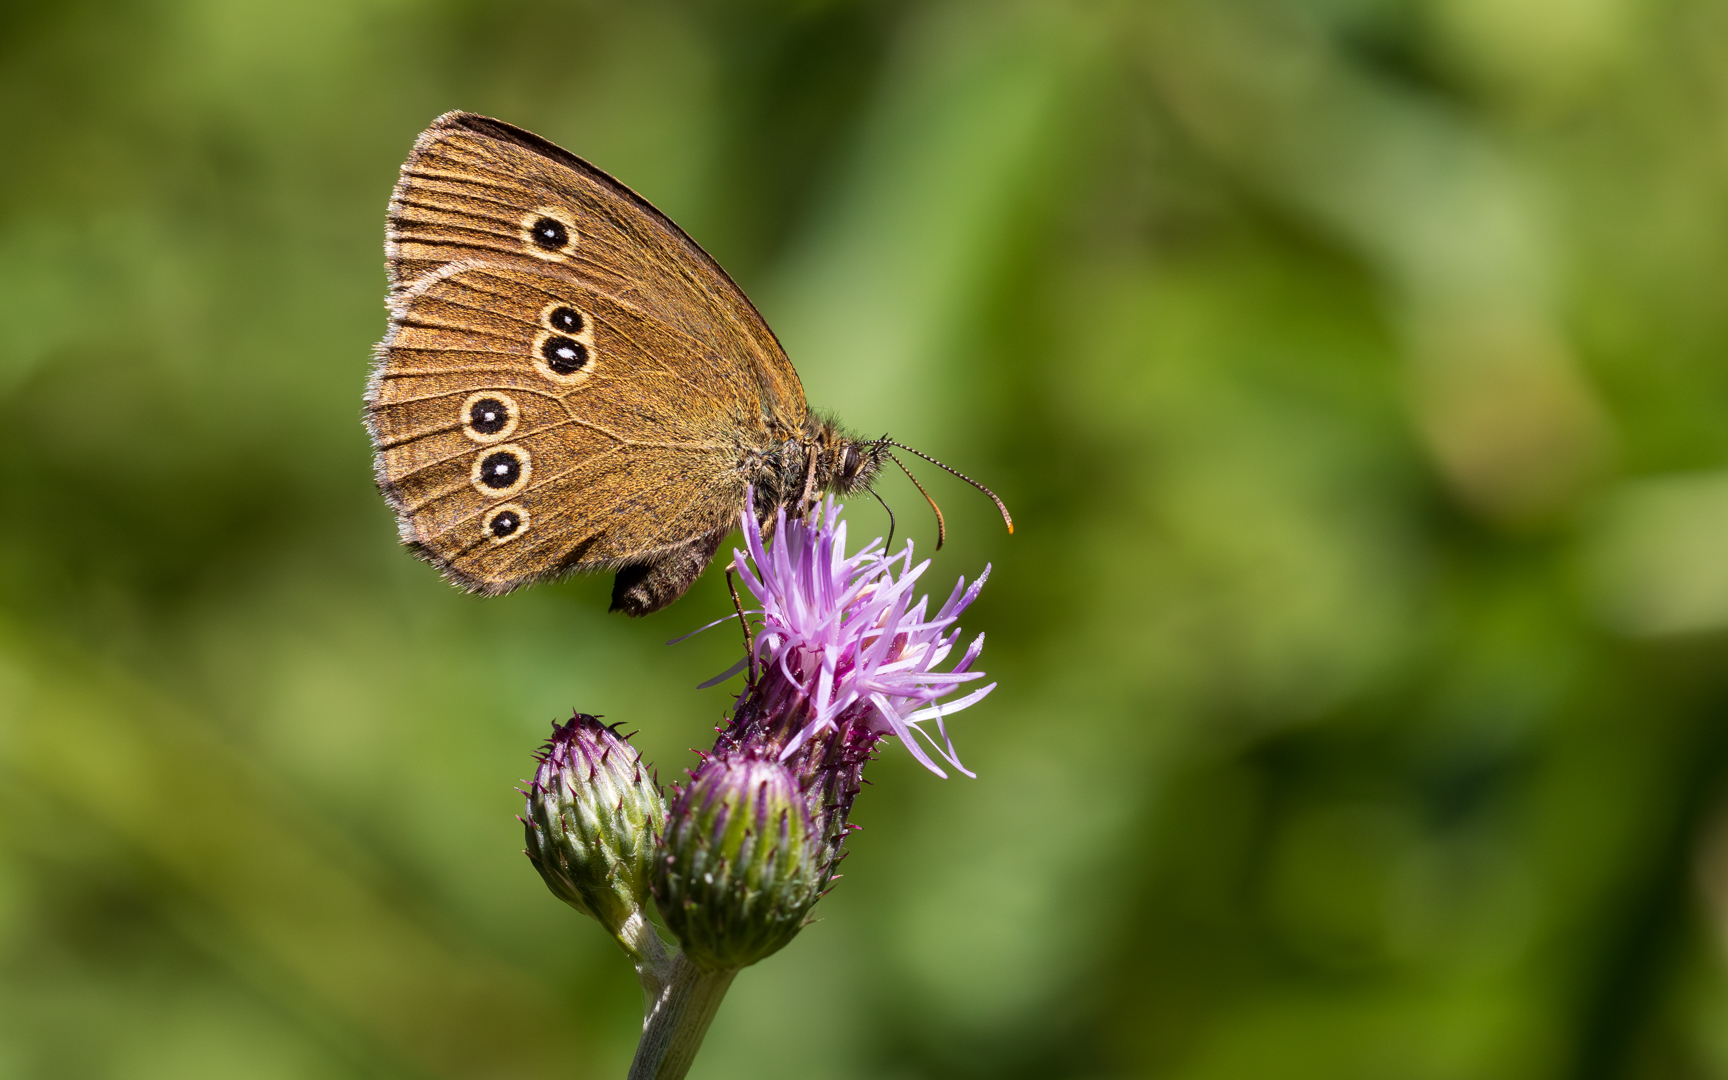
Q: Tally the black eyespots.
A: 6